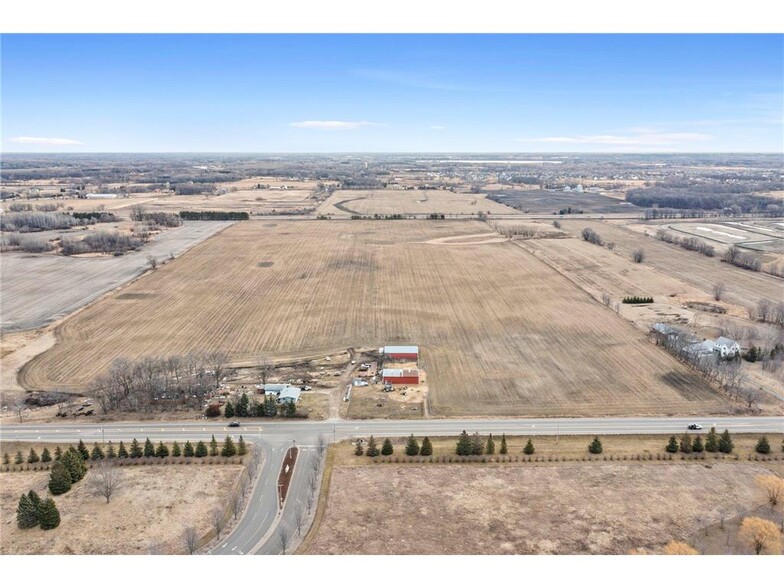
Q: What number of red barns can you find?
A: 2